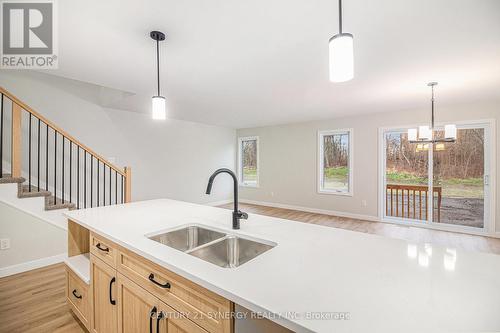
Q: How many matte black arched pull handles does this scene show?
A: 6